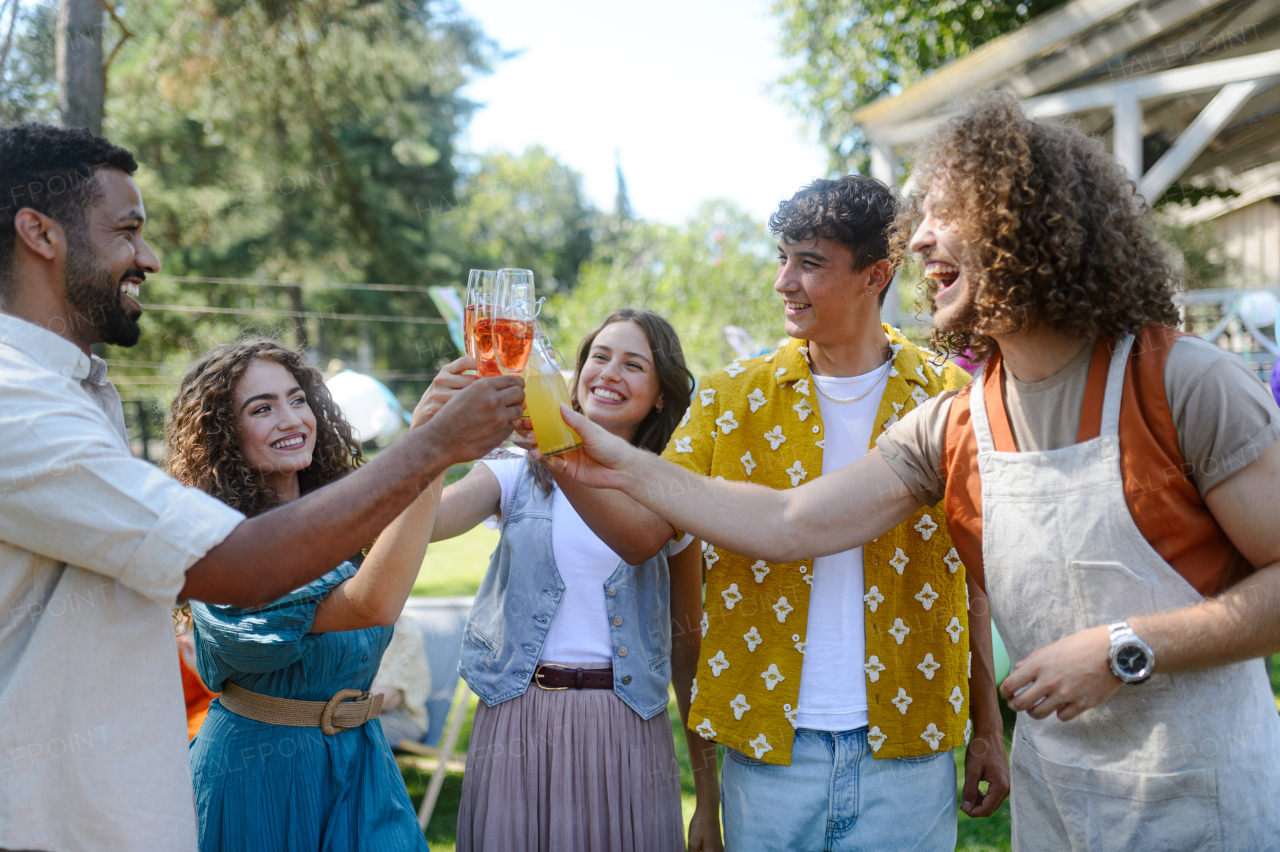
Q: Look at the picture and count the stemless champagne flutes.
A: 0